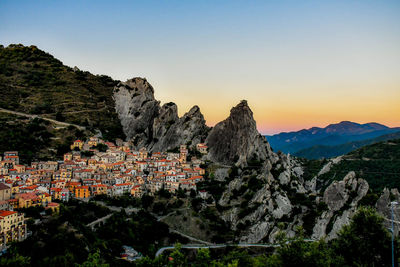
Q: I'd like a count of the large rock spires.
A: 4